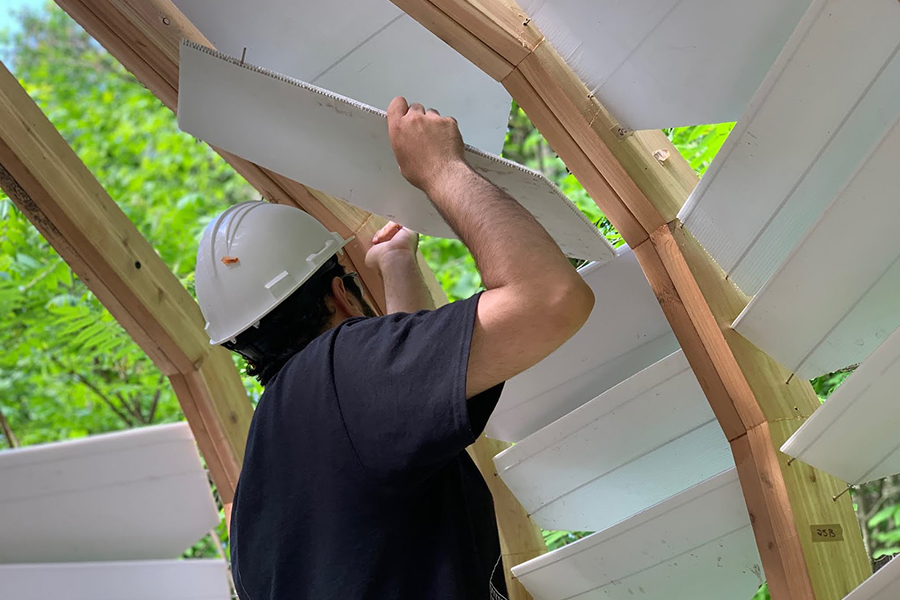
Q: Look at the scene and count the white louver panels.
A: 12